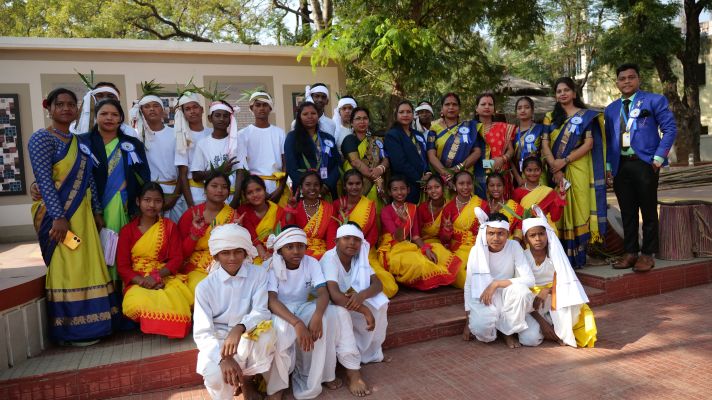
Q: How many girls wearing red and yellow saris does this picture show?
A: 10